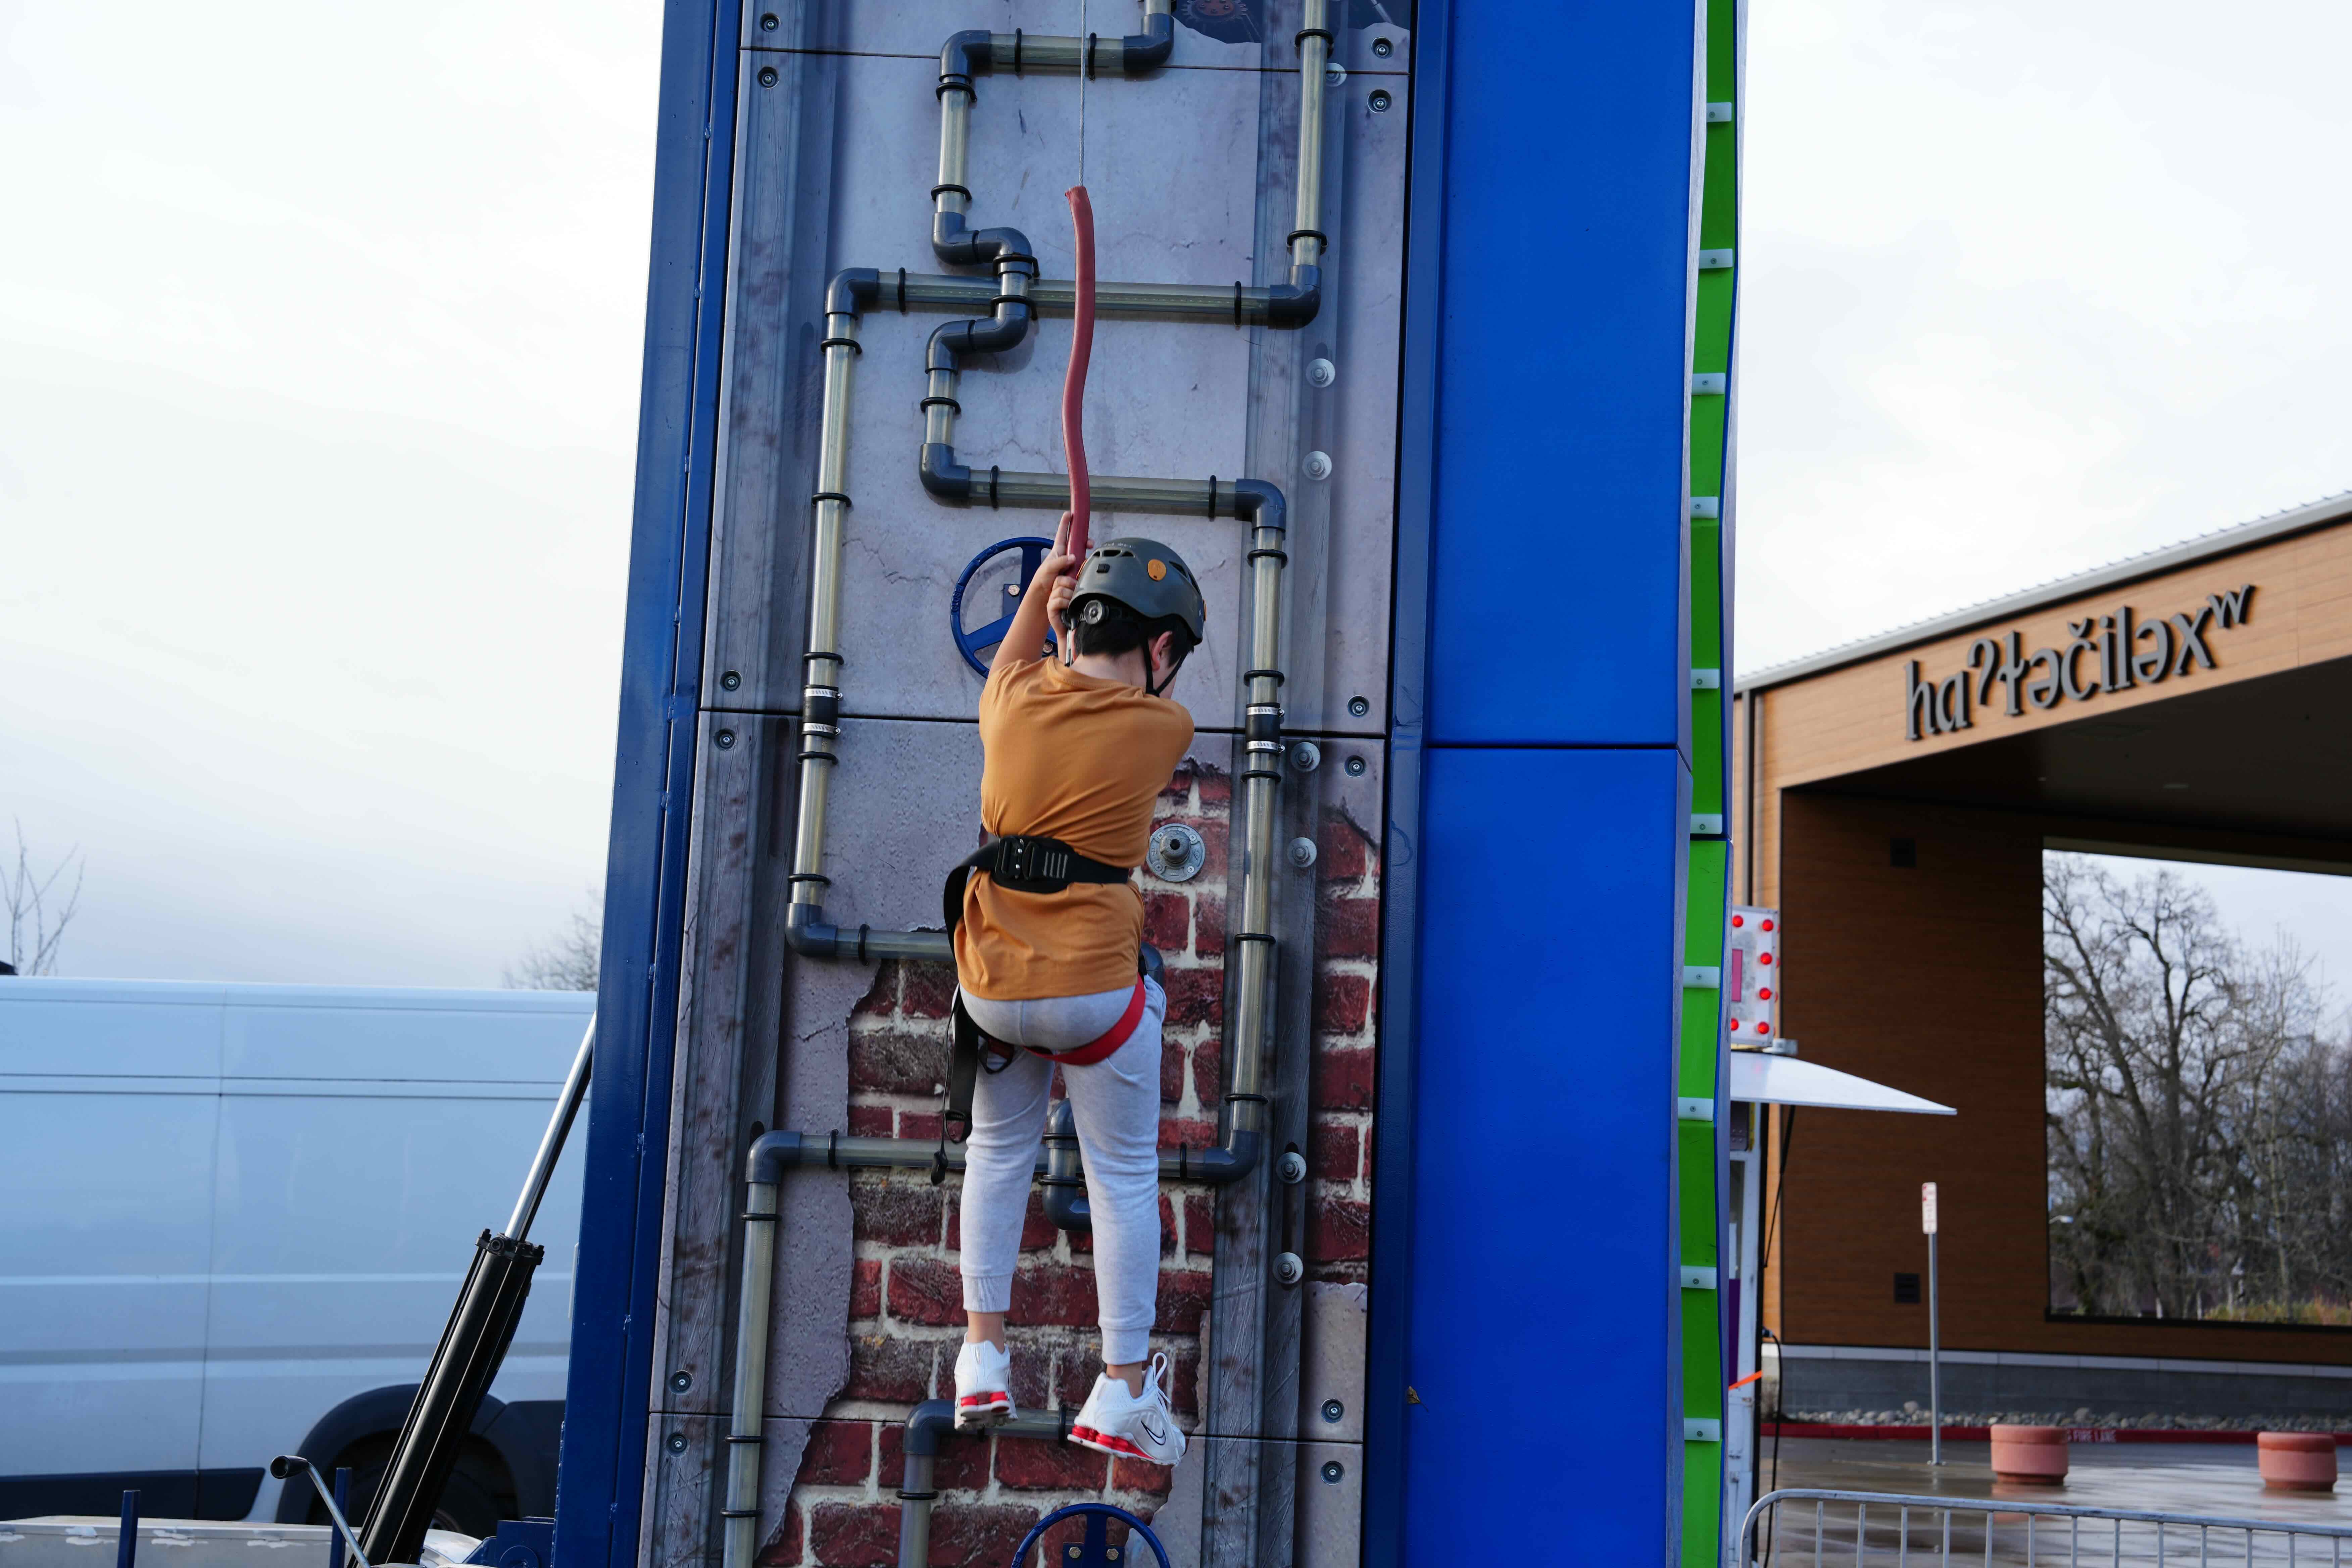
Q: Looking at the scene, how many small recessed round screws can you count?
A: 12